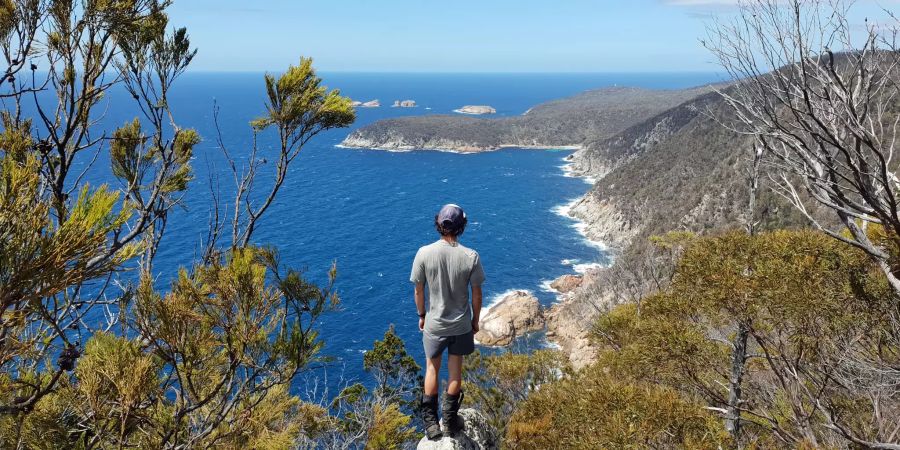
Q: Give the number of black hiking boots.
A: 2